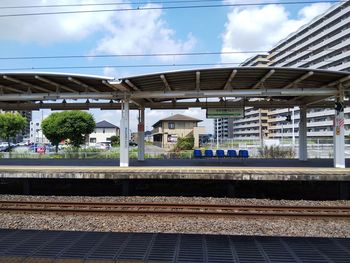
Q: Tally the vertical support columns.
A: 4